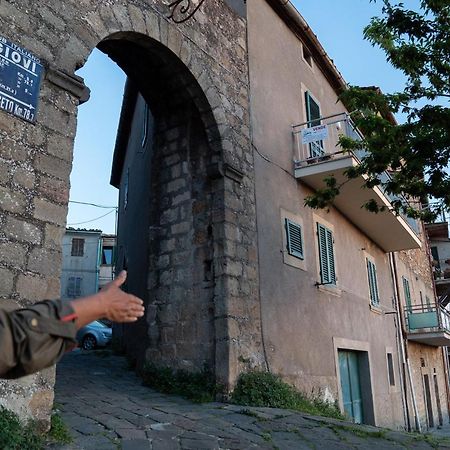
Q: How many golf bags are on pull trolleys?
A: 0